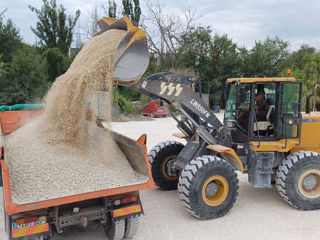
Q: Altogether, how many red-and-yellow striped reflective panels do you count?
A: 2